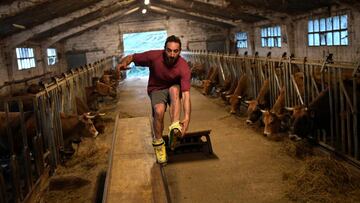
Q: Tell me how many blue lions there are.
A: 0